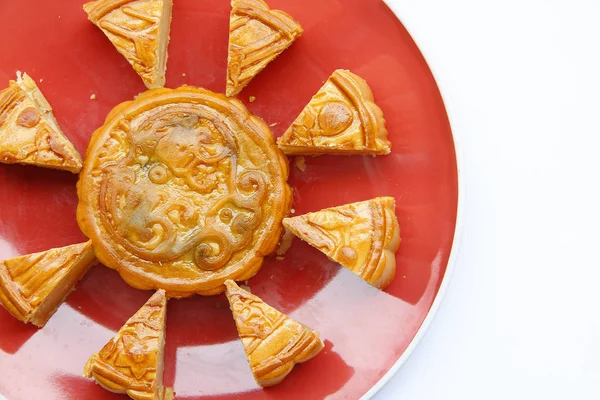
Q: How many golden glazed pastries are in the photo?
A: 9